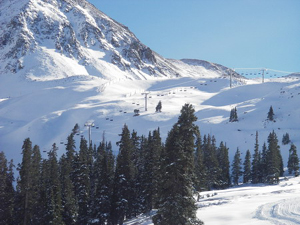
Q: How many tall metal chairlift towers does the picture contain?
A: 4